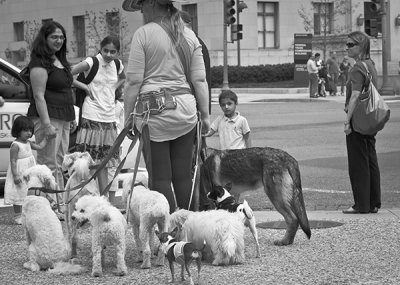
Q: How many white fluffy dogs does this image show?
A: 5